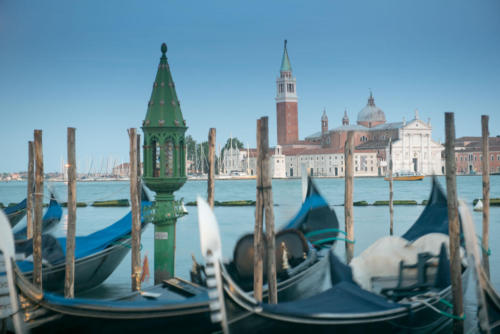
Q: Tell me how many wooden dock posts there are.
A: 12